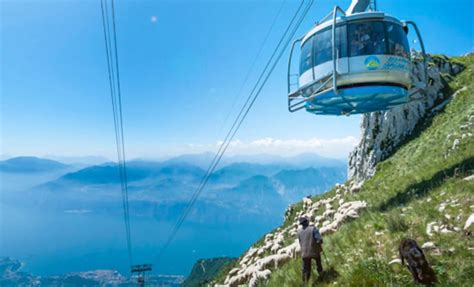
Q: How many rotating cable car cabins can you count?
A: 1